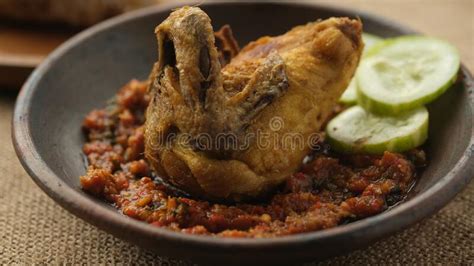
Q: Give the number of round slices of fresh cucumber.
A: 3